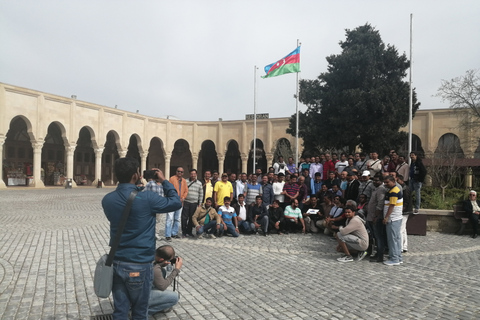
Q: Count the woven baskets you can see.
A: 0